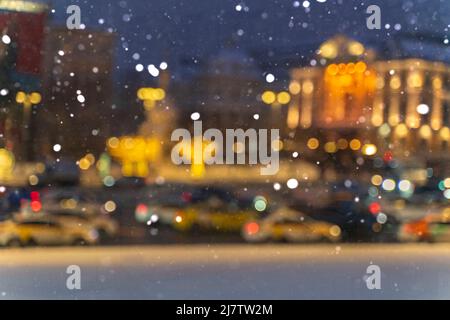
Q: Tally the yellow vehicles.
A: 3